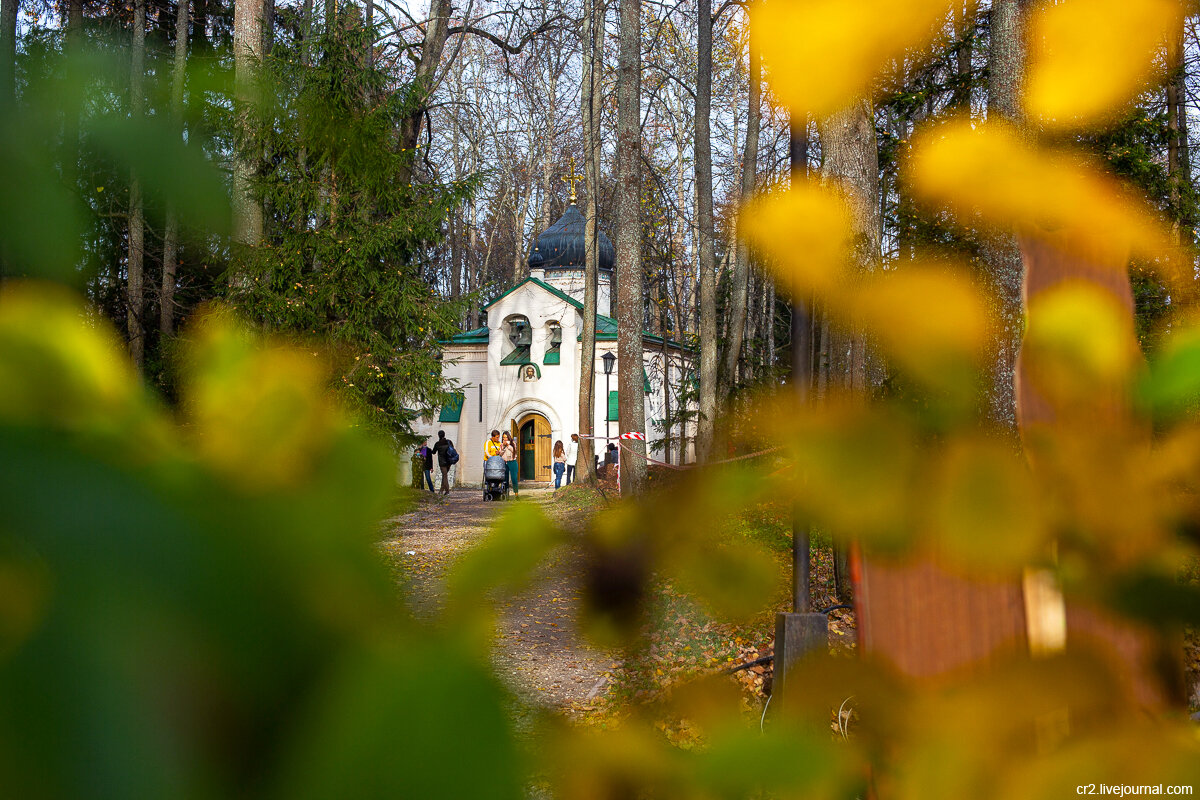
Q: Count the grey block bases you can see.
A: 1